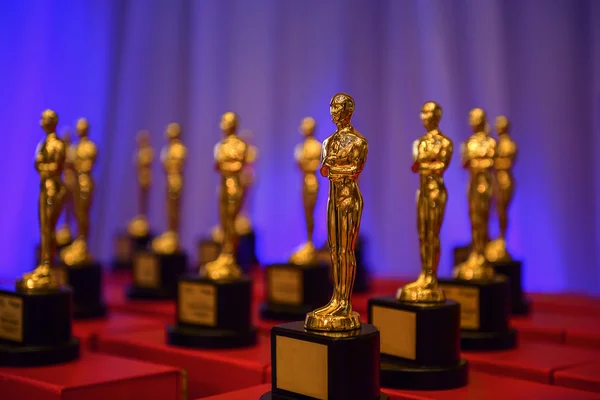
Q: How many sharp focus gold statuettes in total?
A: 1